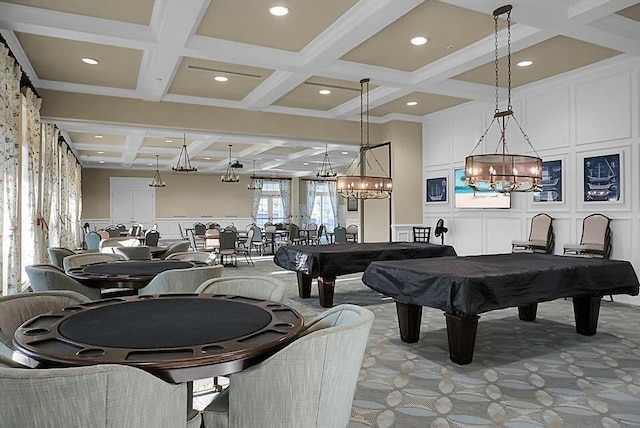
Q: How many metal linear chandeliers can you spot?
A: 2